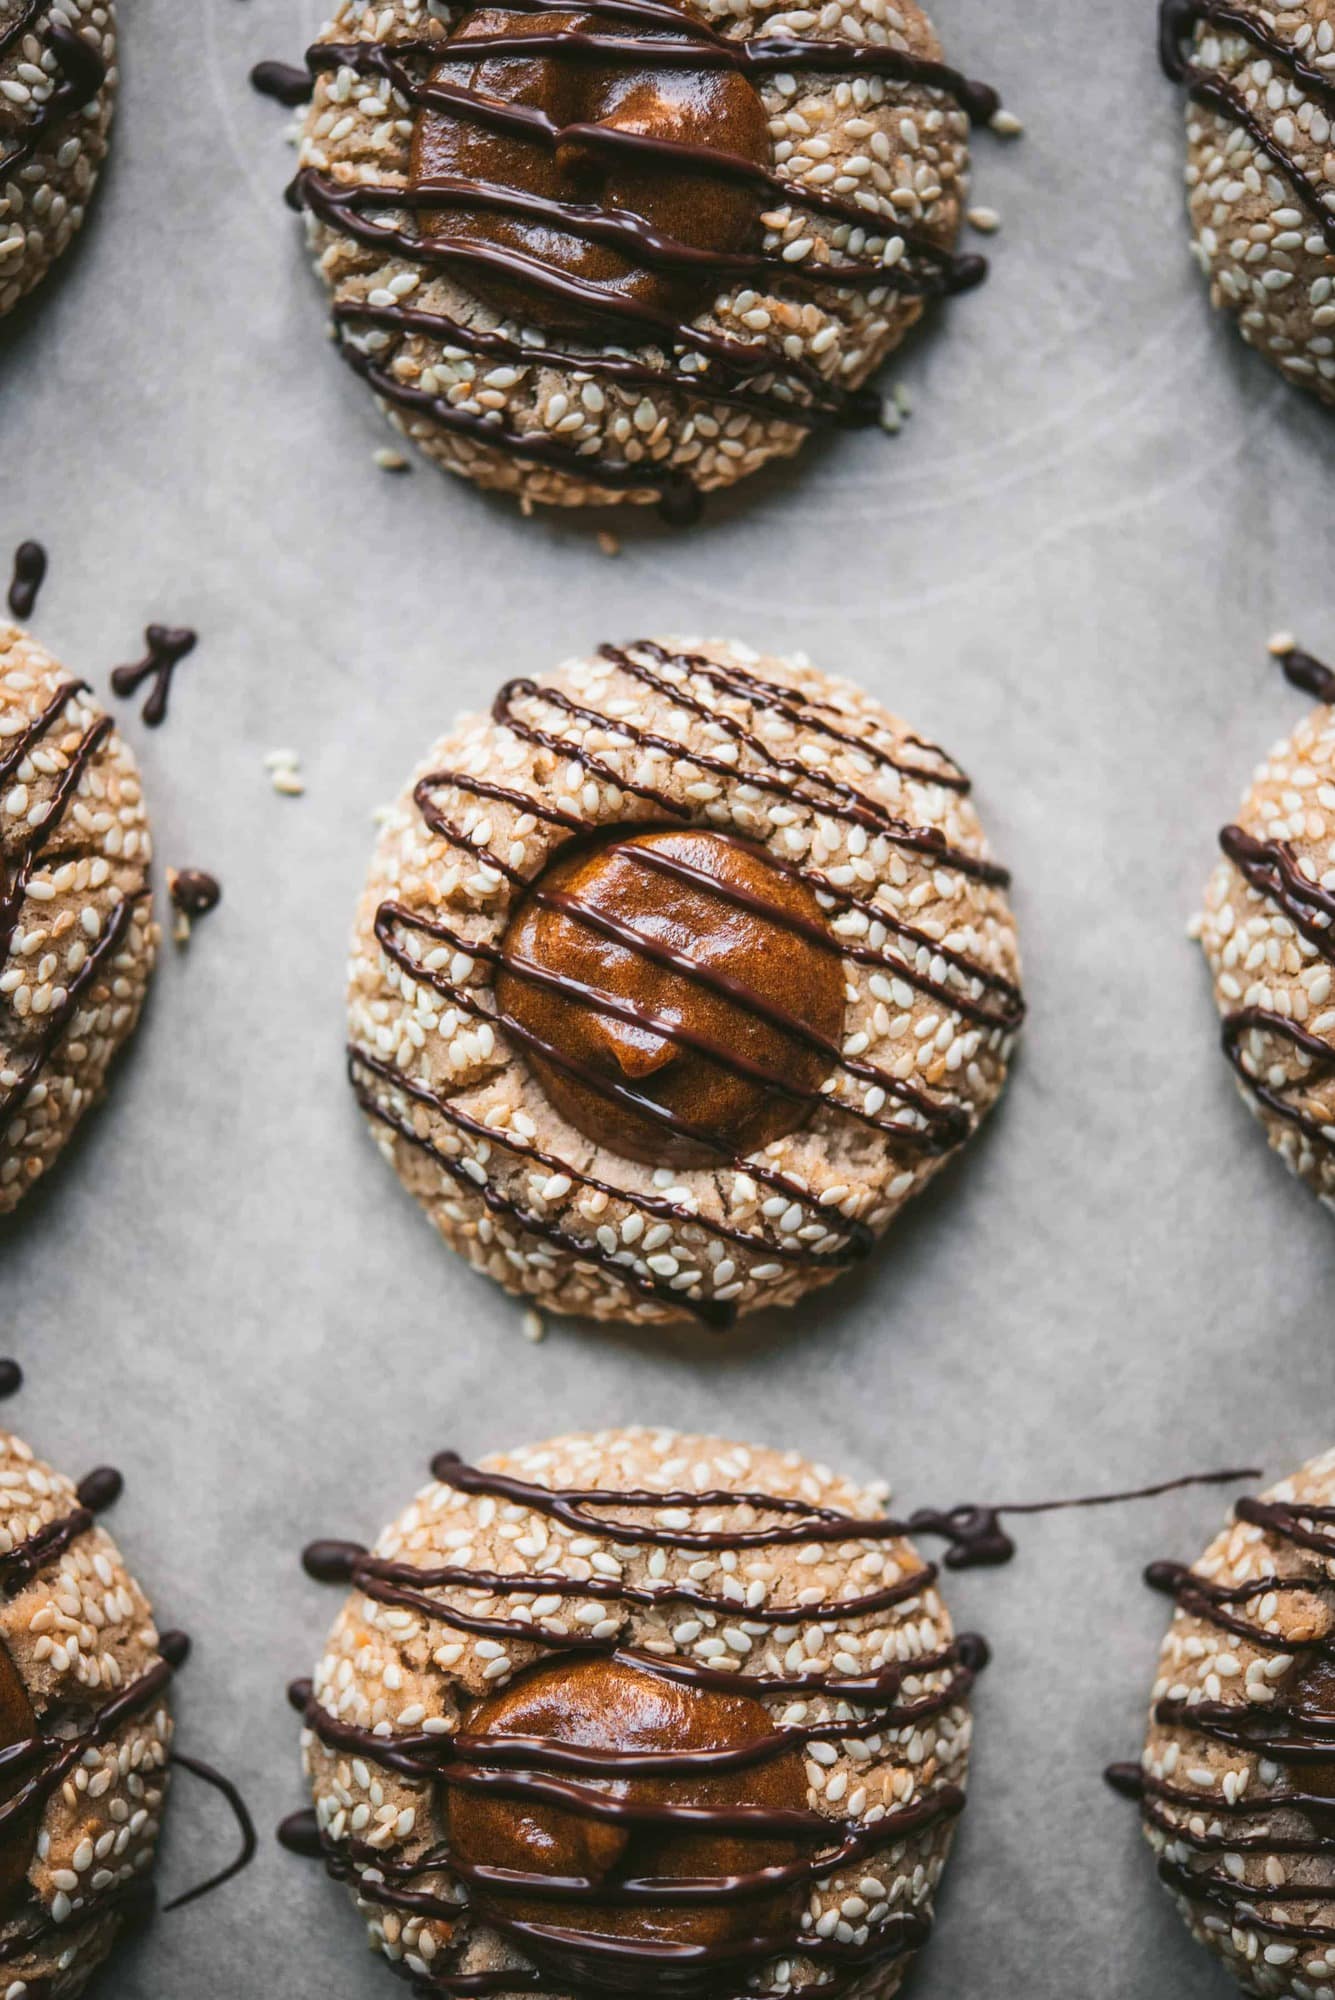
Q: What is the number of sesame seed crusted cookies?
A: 9